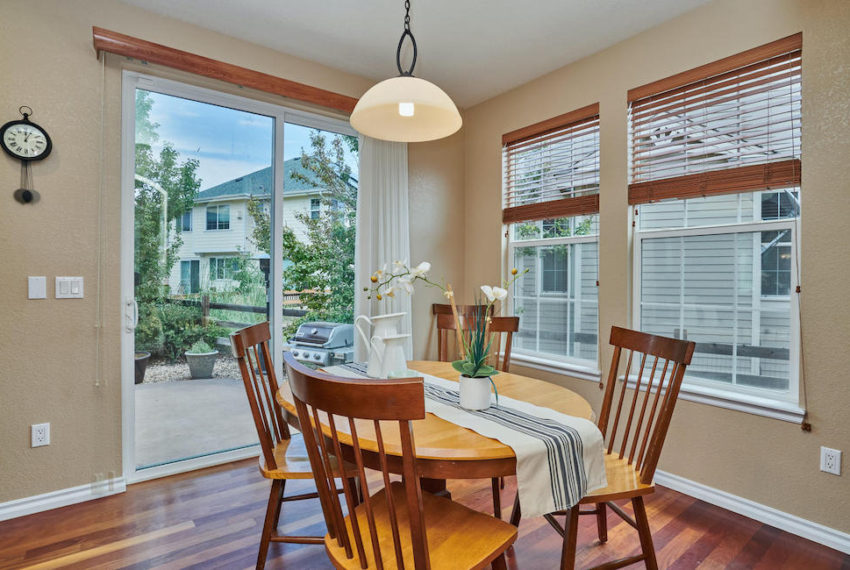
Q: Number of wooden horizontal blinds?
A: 2